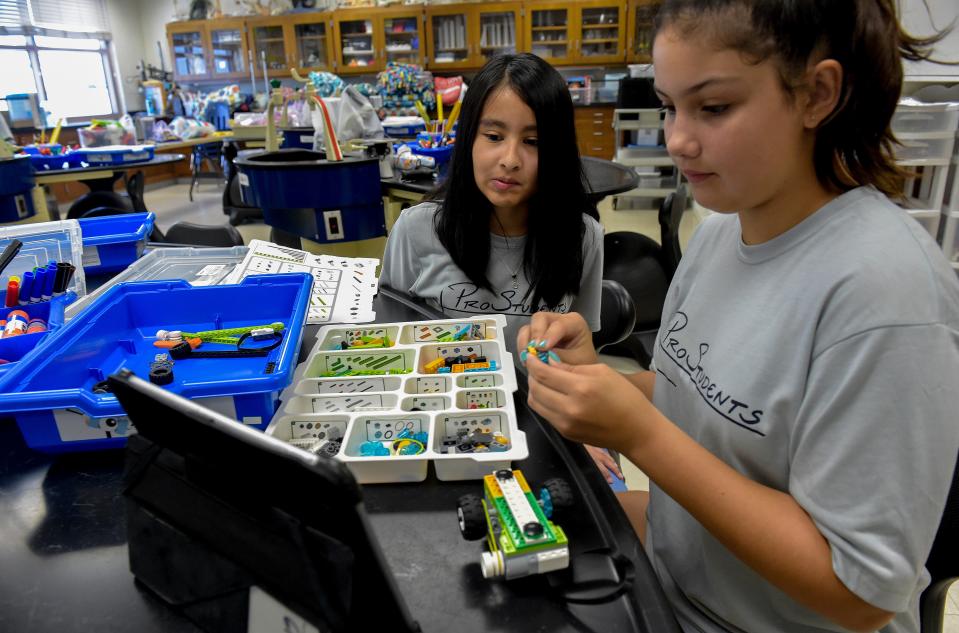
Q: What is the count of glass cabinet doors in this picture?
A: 11